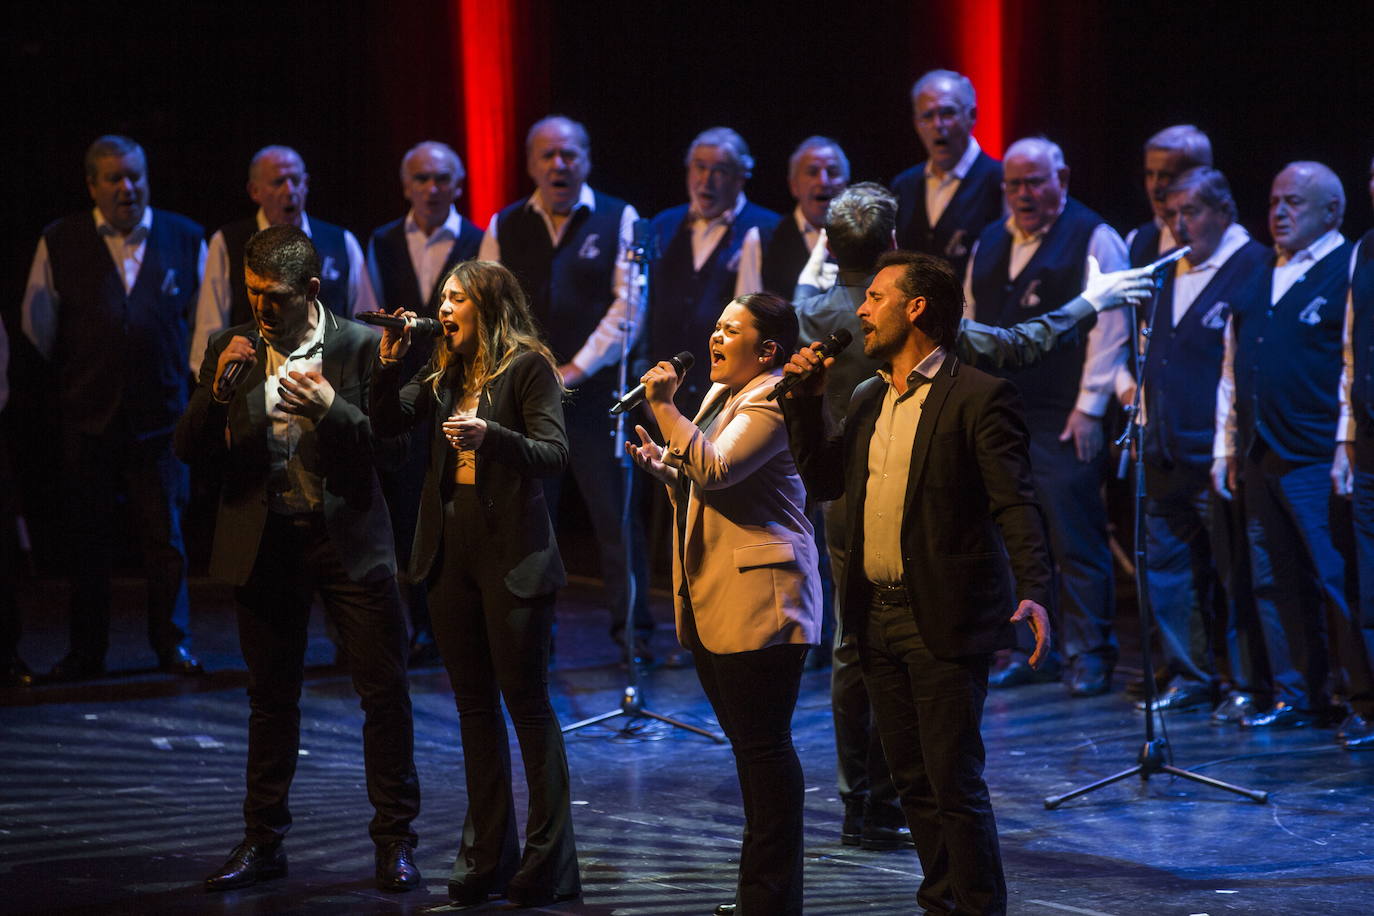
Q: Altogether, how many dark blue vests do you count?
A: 12